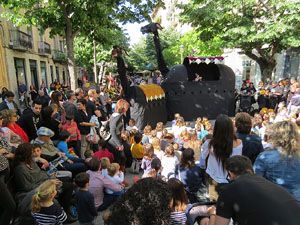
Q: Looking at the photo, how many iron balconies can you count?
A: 3